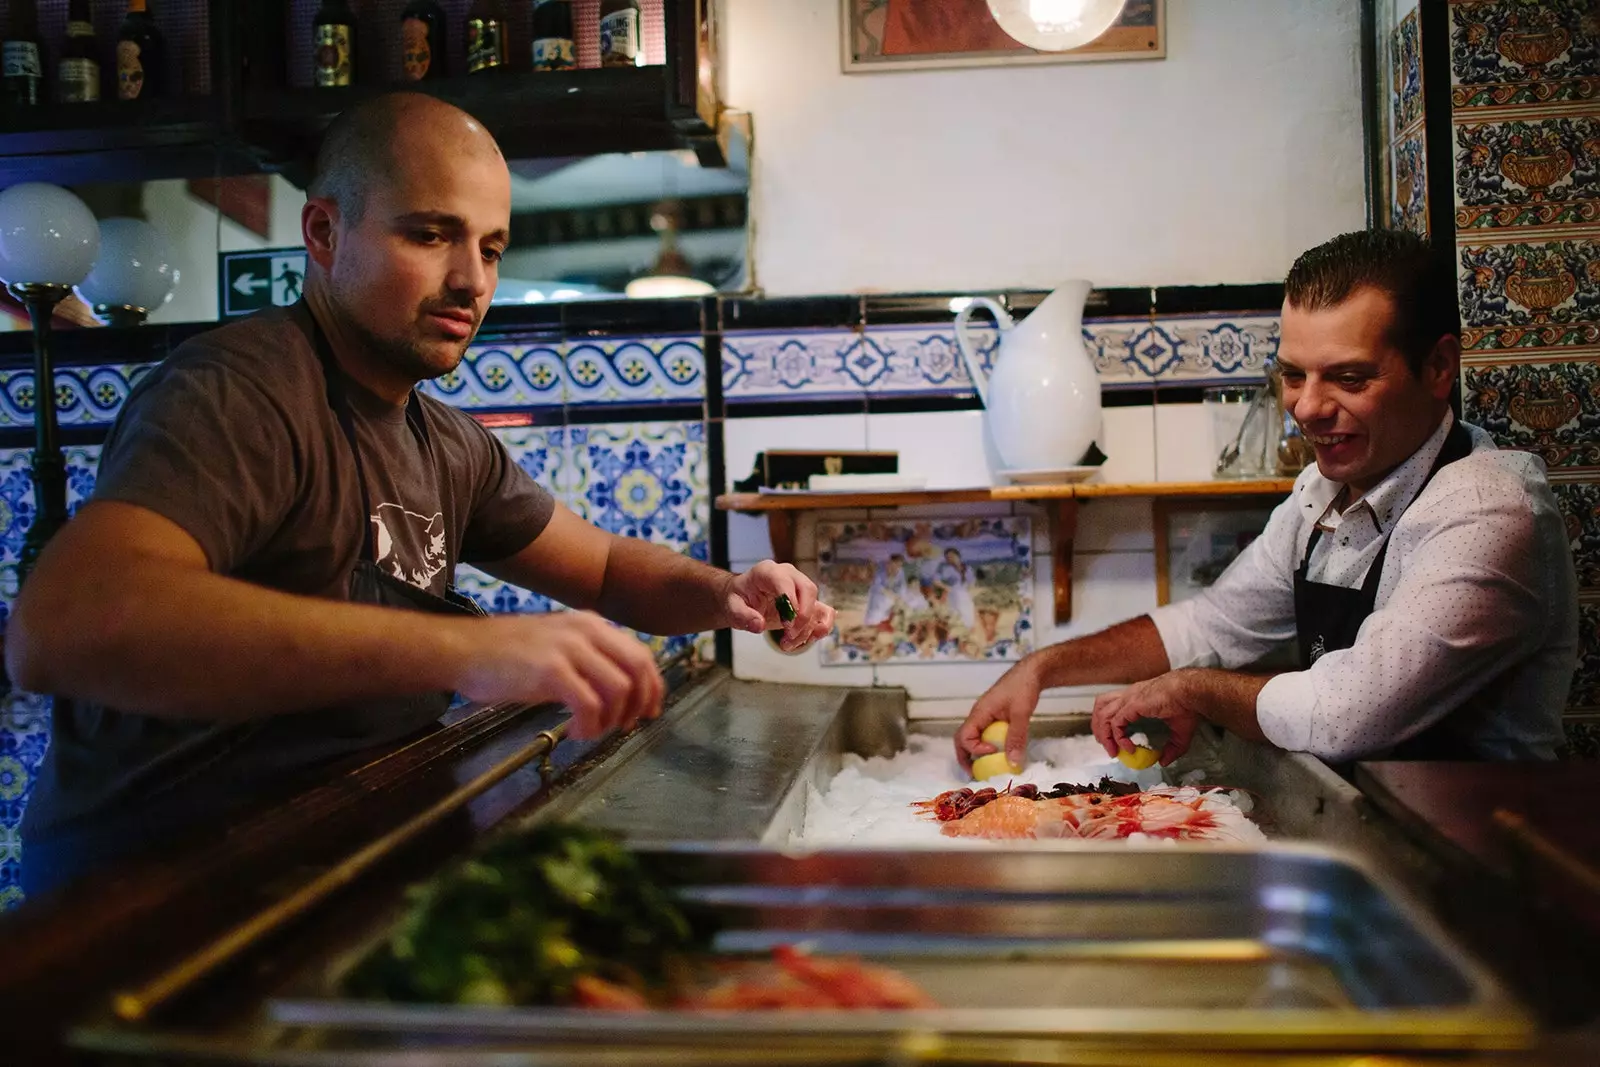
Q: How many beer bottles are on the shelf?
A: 8